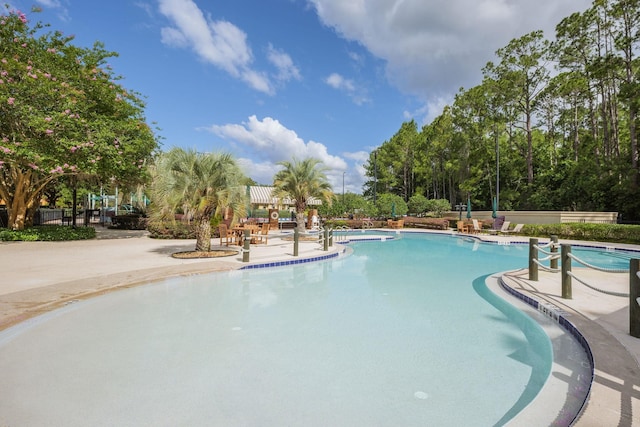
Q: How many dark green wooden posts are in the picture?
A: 9